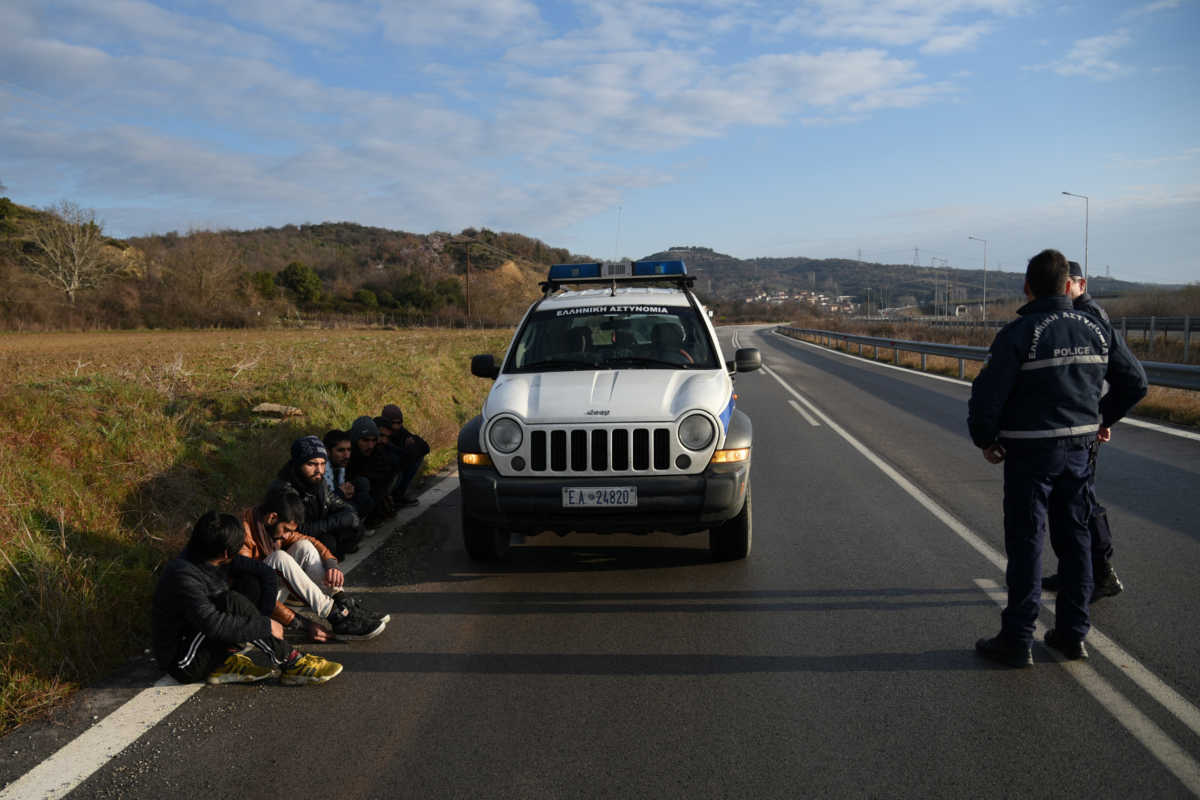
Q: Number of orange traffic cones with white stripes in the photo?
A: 0